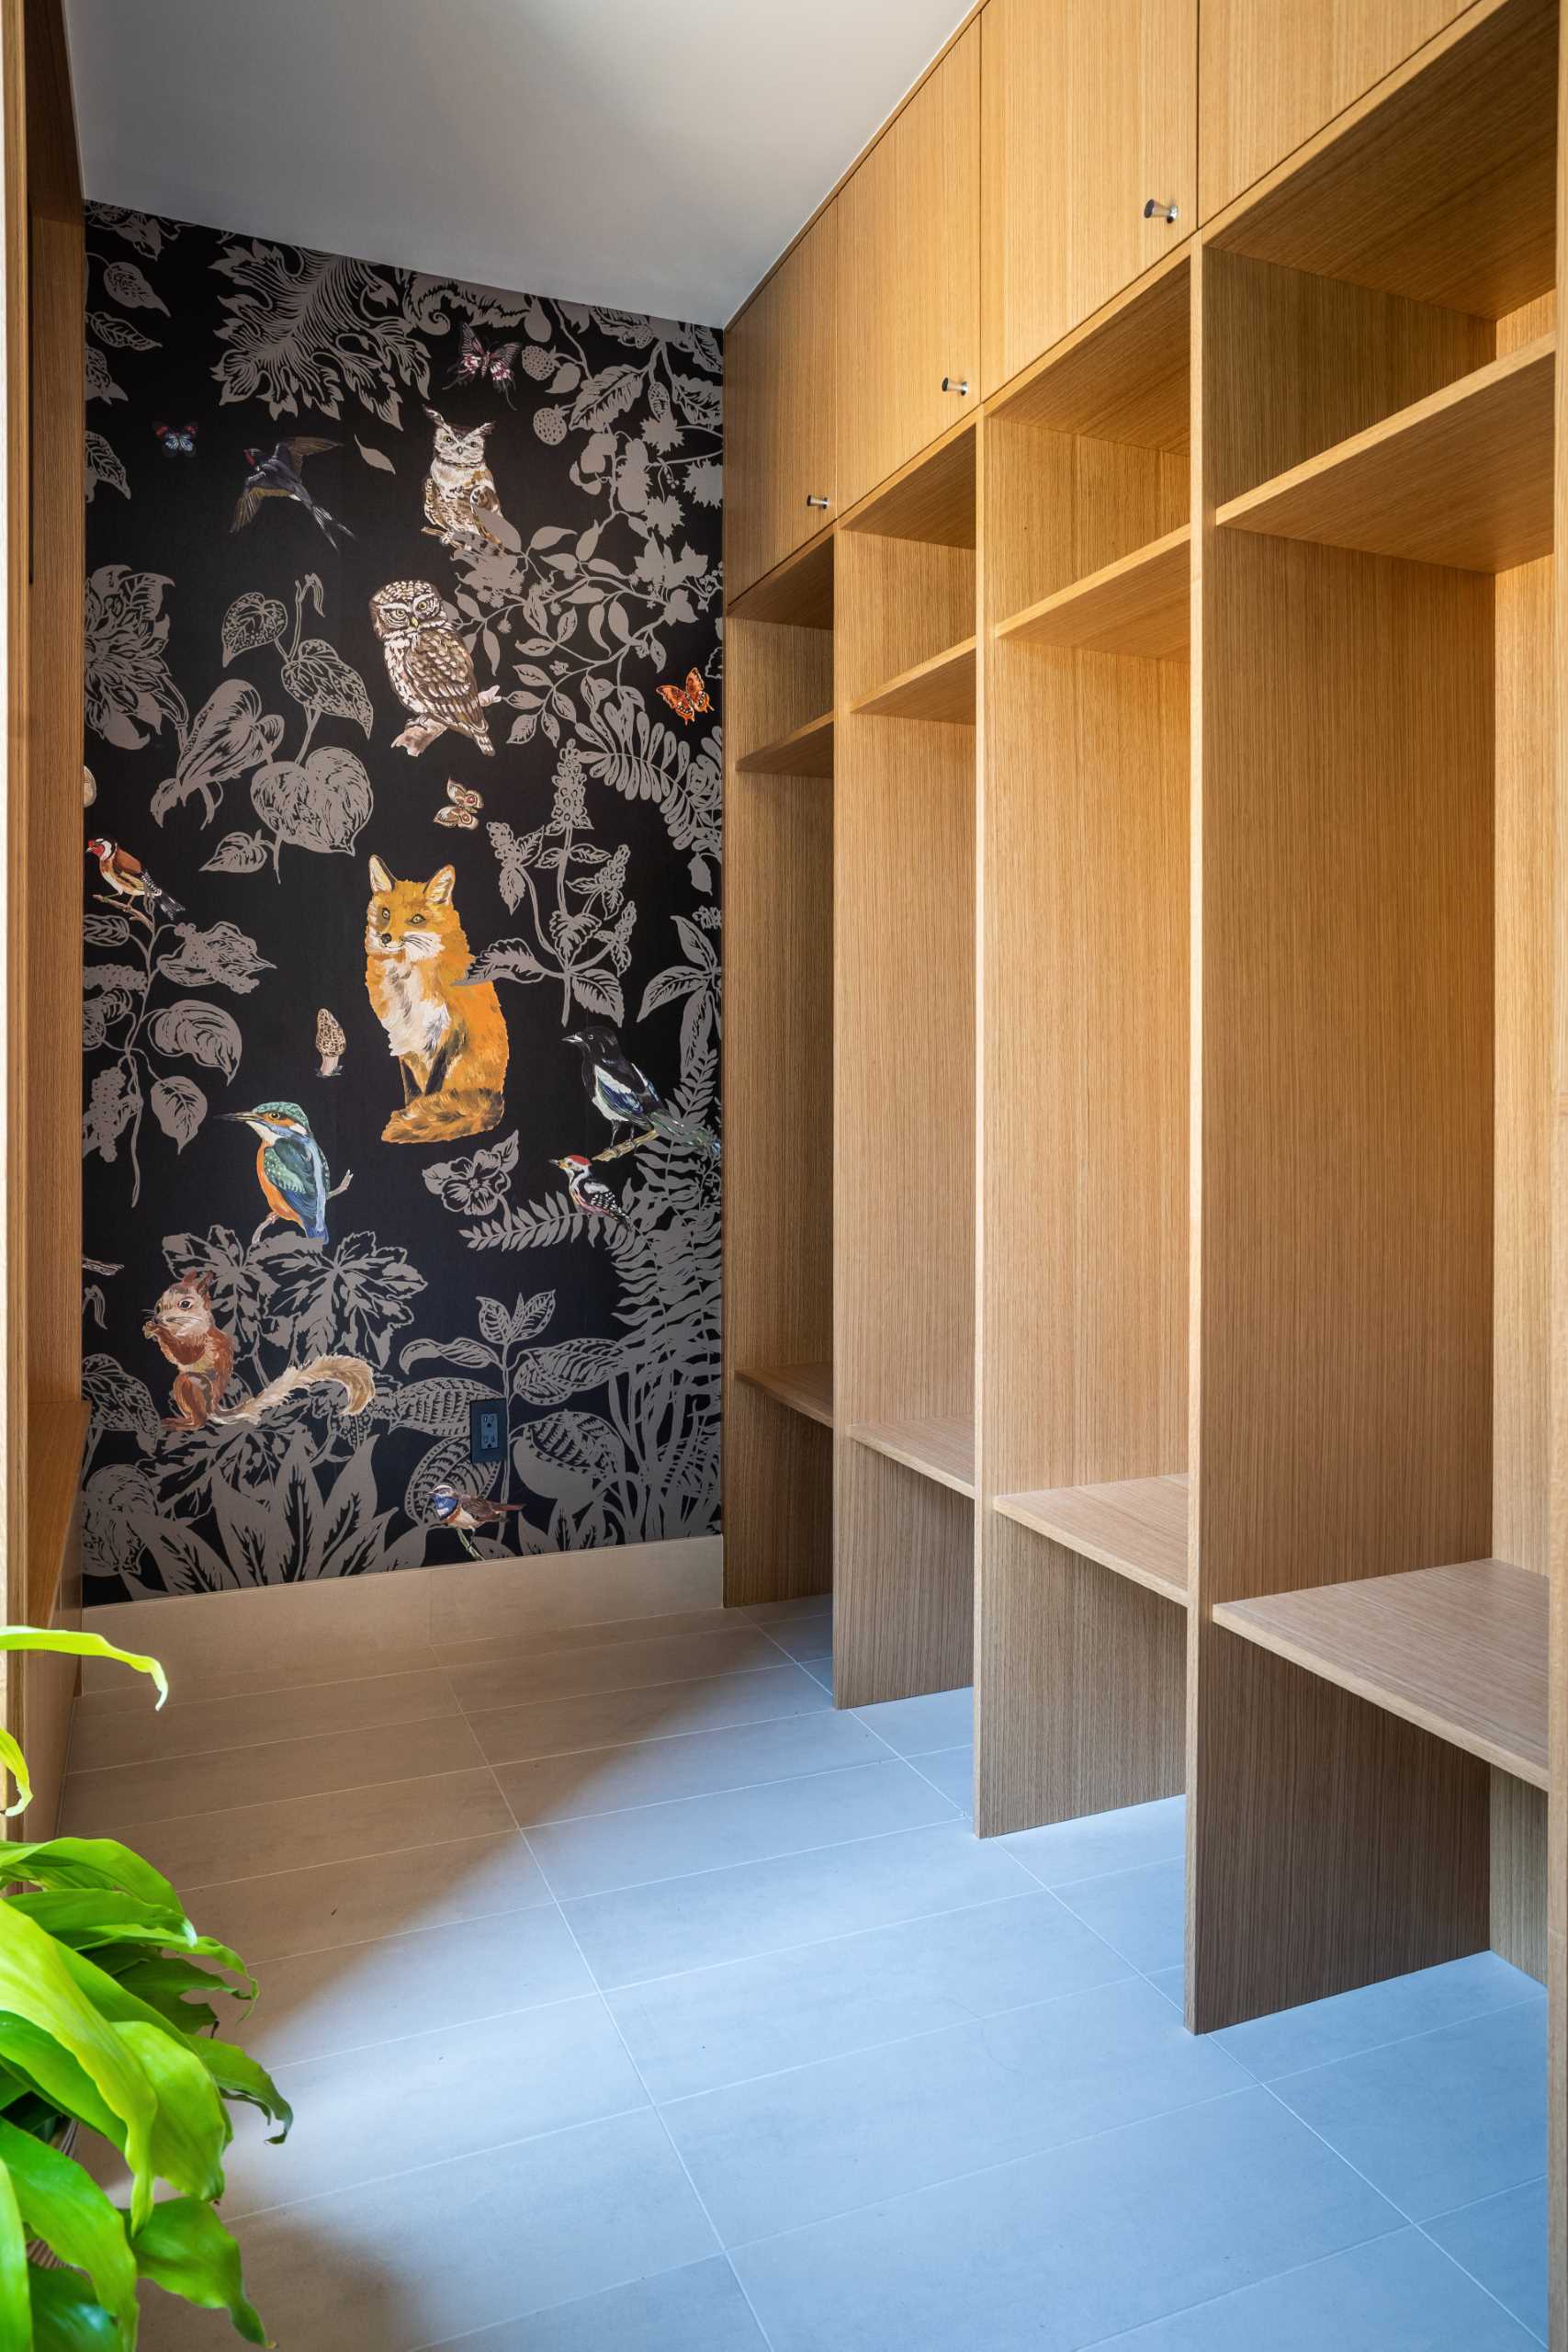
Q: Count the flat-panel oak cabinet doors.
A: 4